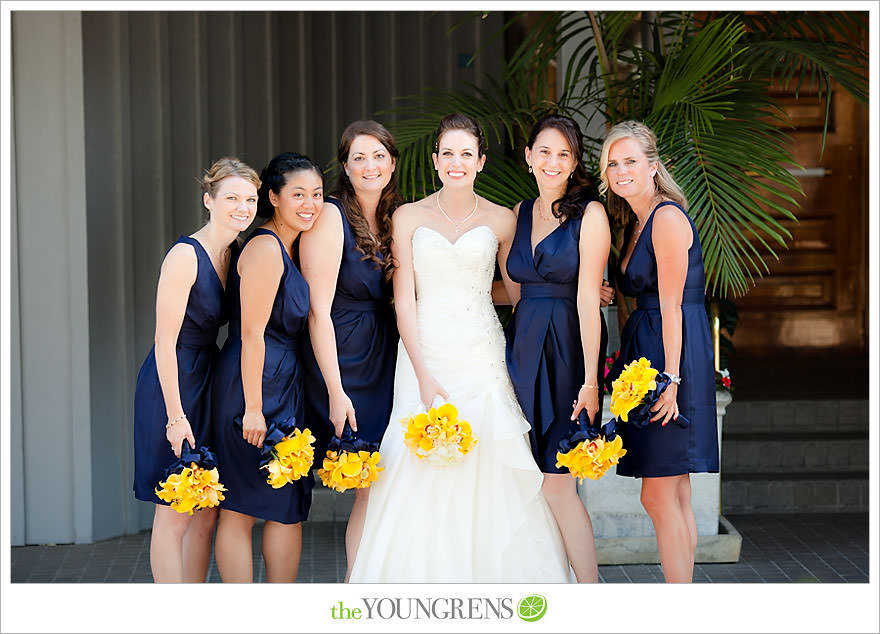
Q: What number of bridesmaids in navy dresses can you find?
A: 5